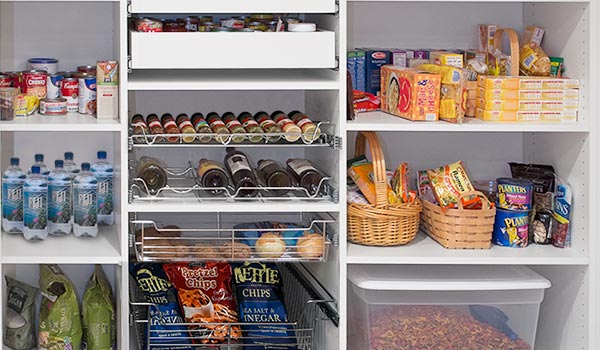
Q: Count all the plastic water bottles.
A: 7